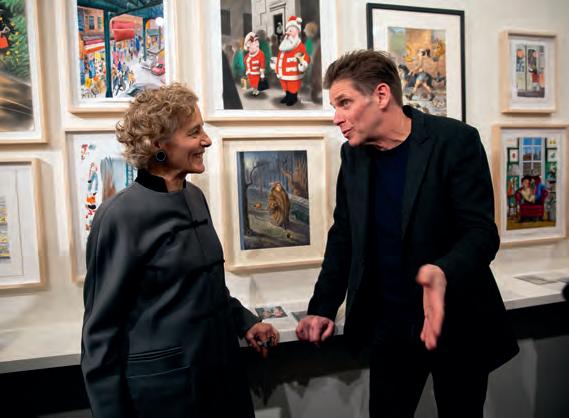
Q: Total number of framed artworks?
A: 9